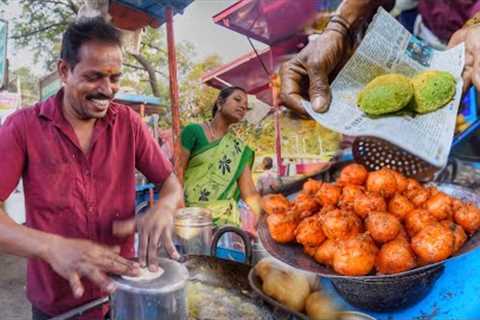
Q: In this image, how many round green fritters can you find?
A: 2